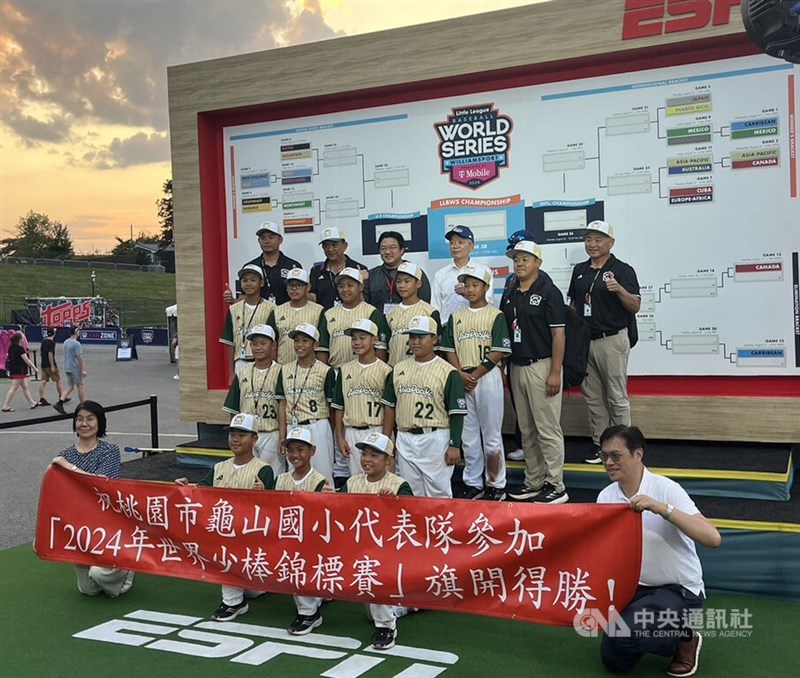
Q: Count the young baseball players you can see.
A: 12